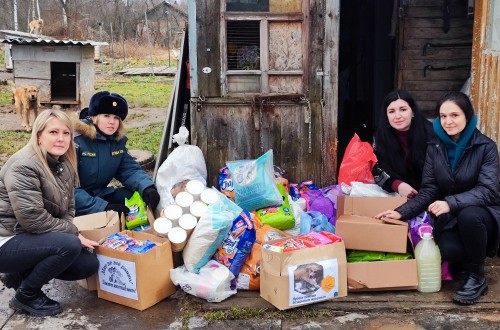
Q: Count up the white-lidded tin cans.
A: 8